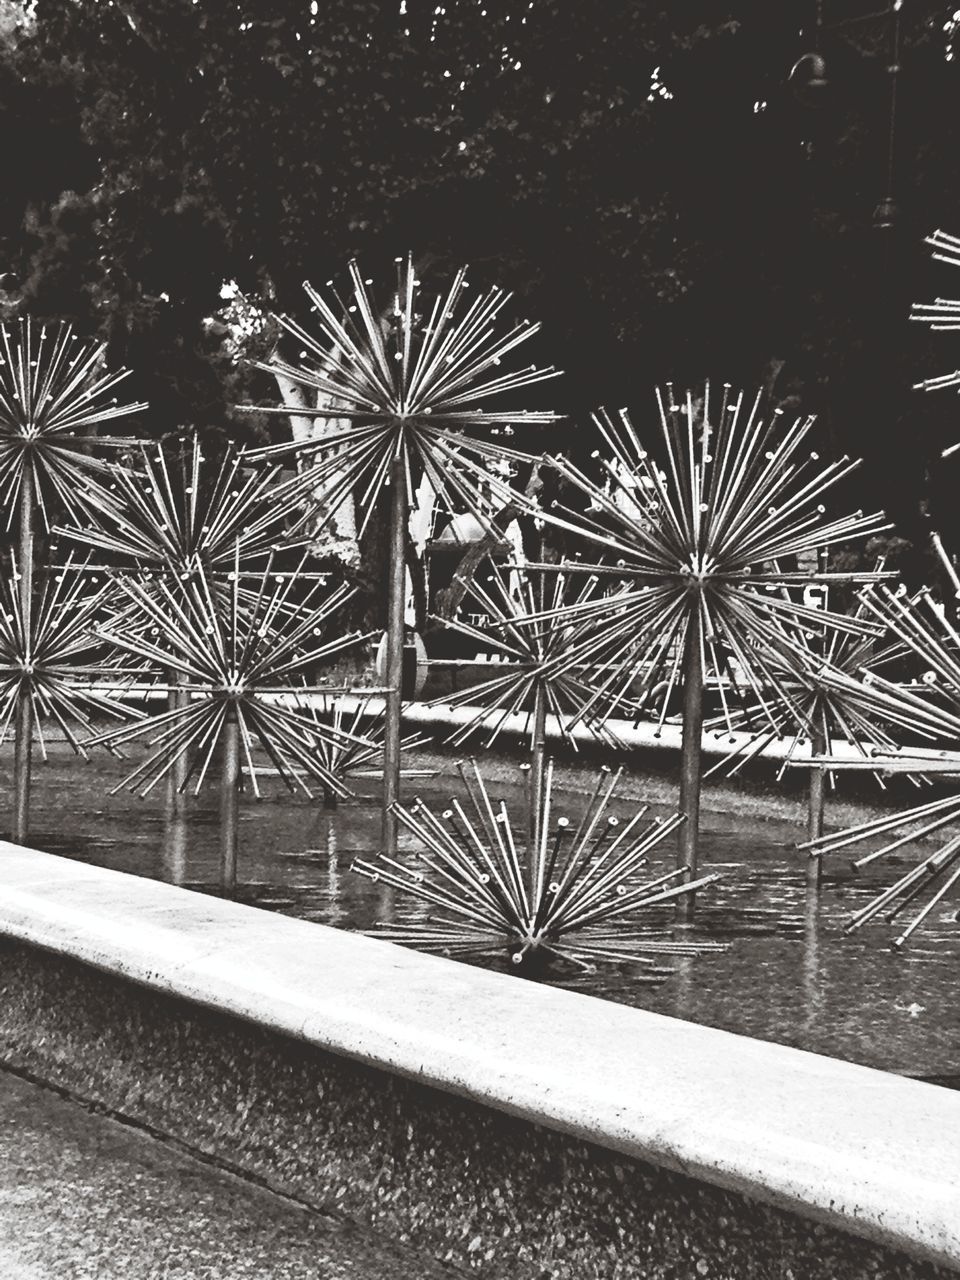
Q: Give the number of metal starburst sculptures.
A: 12